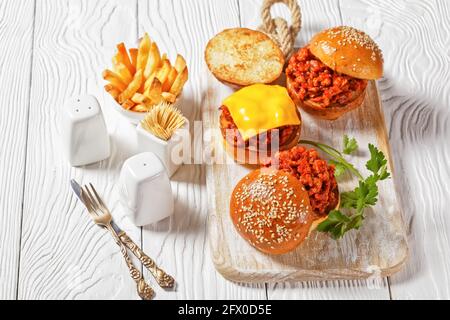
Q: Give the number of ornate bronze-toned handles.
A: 2